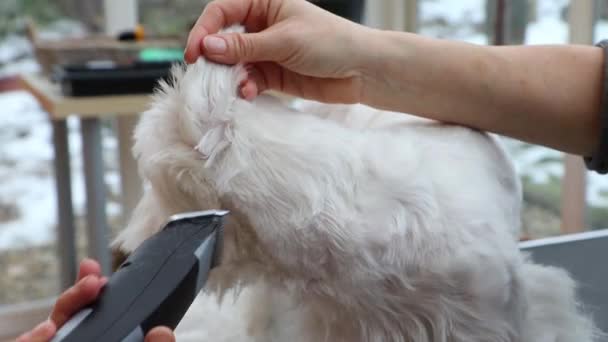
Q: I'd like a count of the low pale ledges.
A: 1